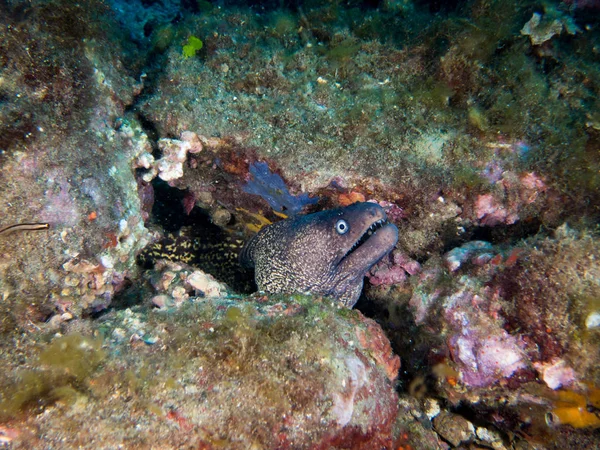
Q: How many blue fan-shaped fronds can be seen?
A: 1